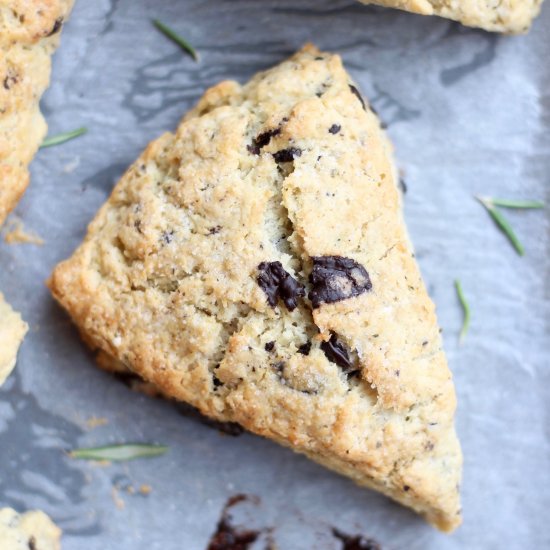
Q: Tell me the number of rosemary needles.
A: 6